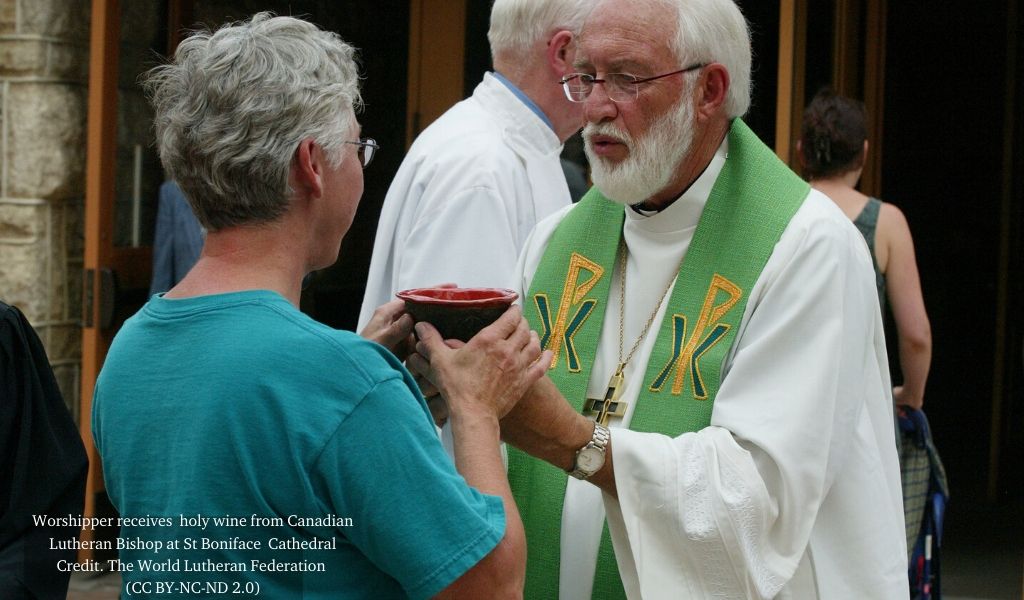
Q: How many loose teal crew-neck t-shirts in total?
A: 1